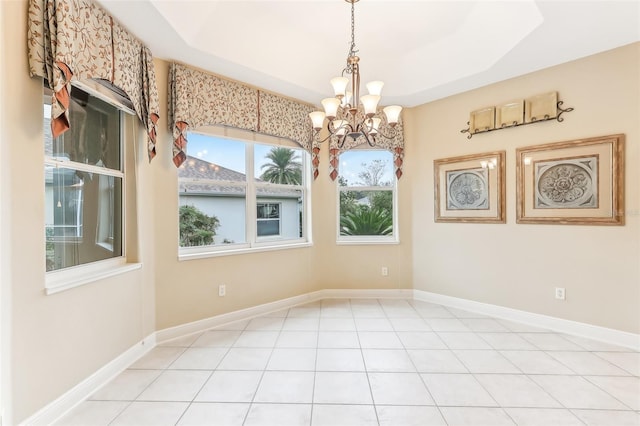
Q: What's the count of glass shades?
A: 9